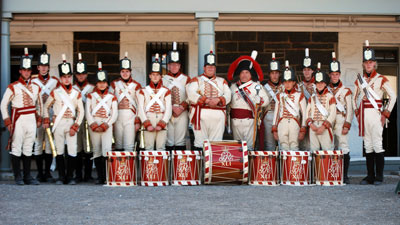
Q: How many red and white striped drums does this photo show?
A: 7